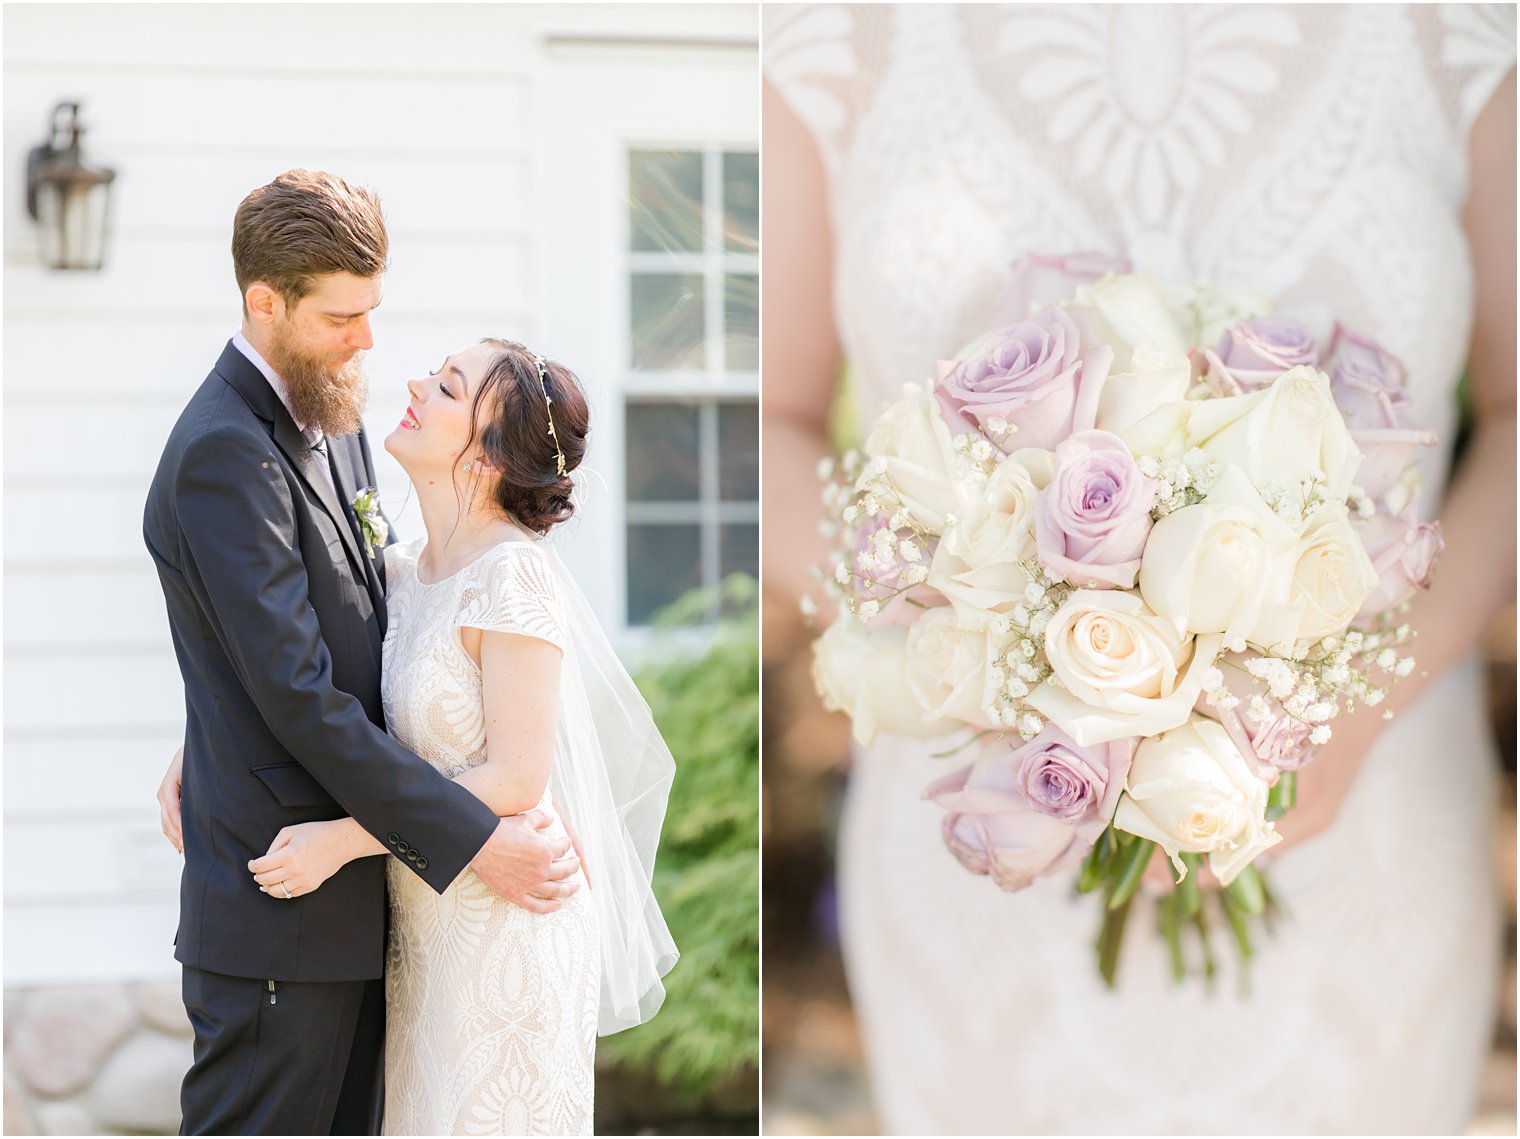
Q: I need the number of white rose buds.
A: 11